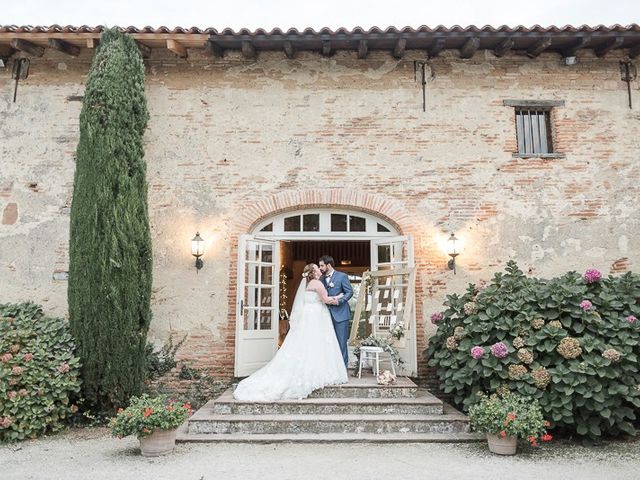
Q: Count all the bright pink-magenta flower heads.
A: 6